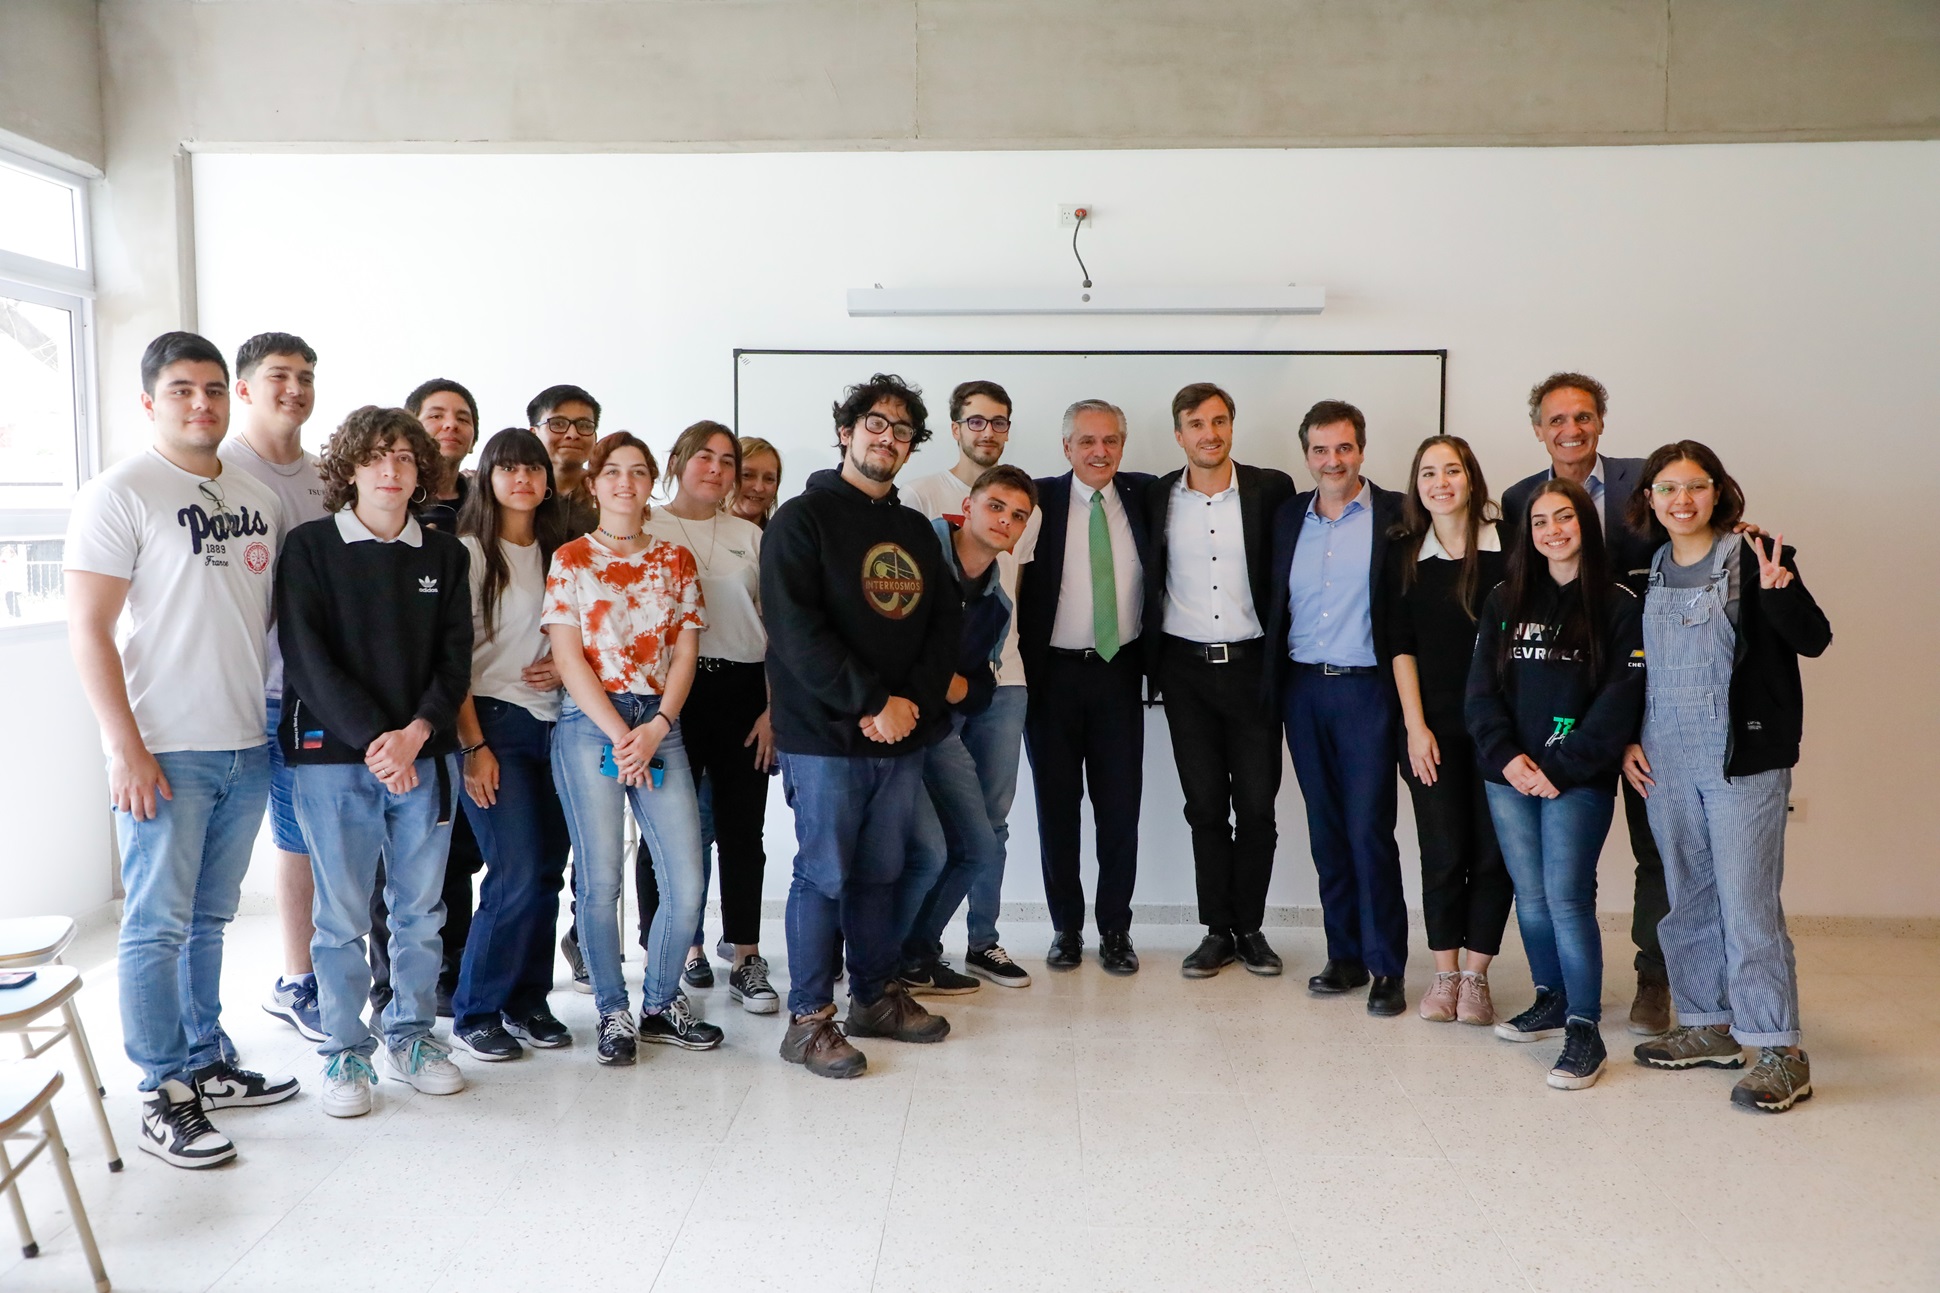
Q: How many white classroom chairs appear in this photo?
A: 3